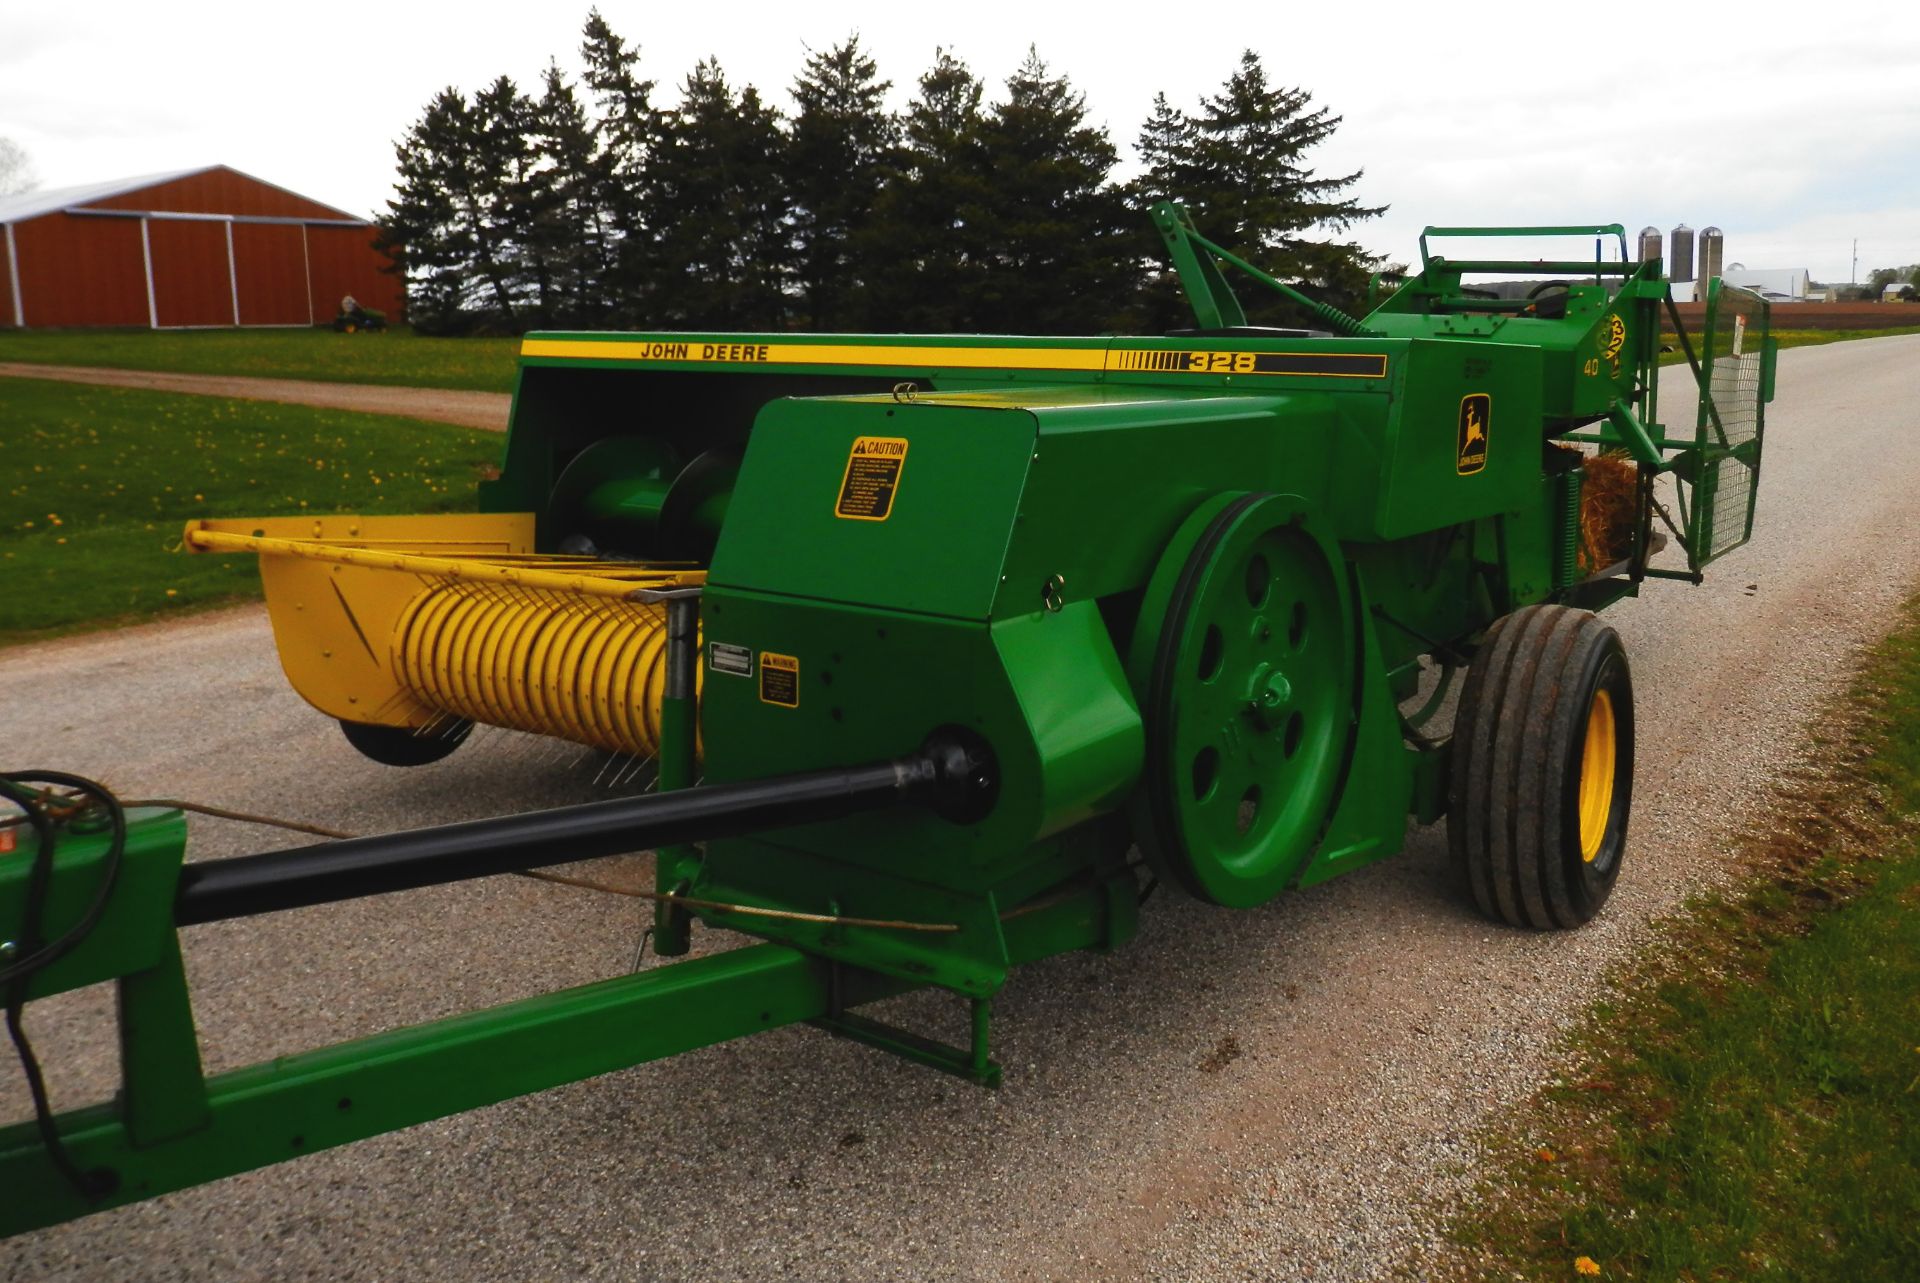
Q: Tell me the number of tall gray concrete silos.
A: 3